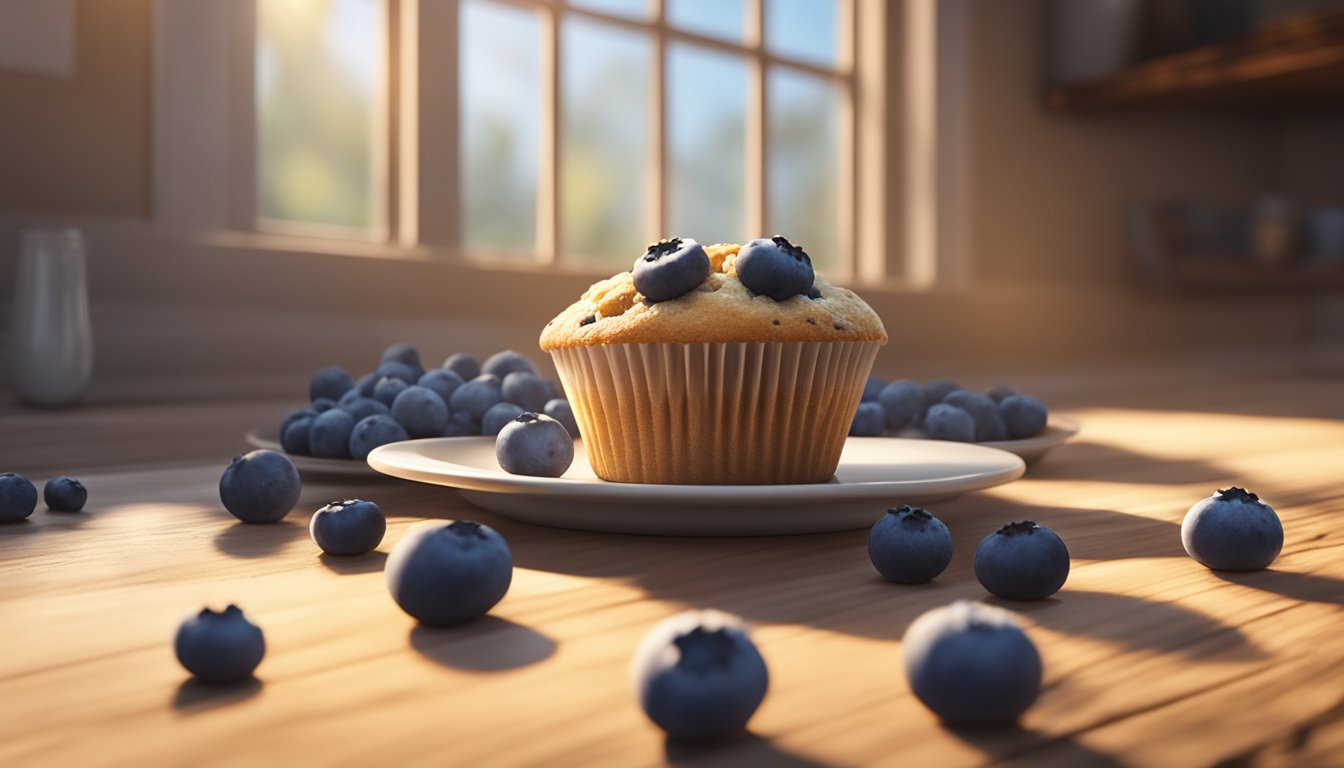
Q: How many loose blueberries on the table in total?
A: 11